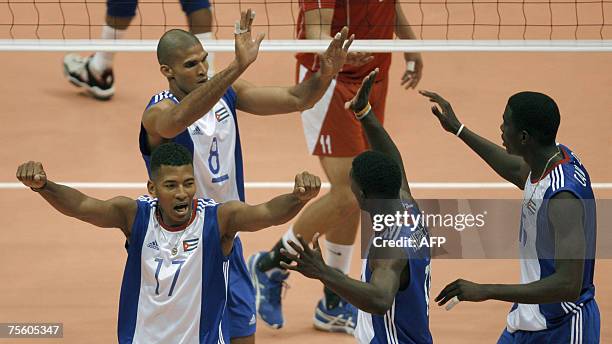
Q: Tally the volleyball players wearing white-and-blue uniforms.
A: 4